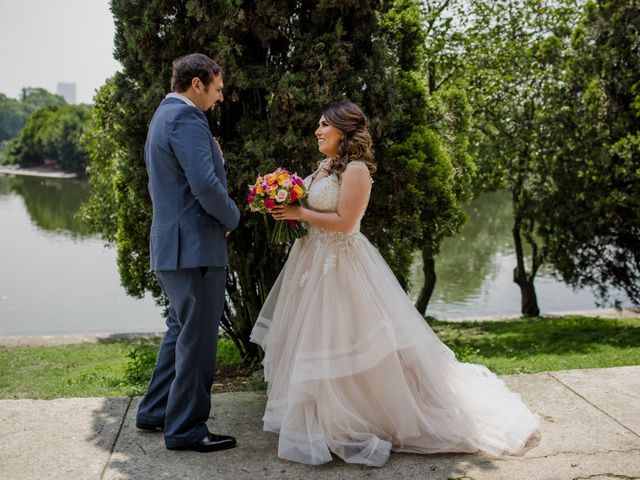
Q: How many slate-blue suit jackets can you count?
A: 1